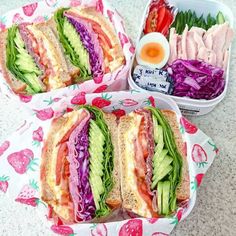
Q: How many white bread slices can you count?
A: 0